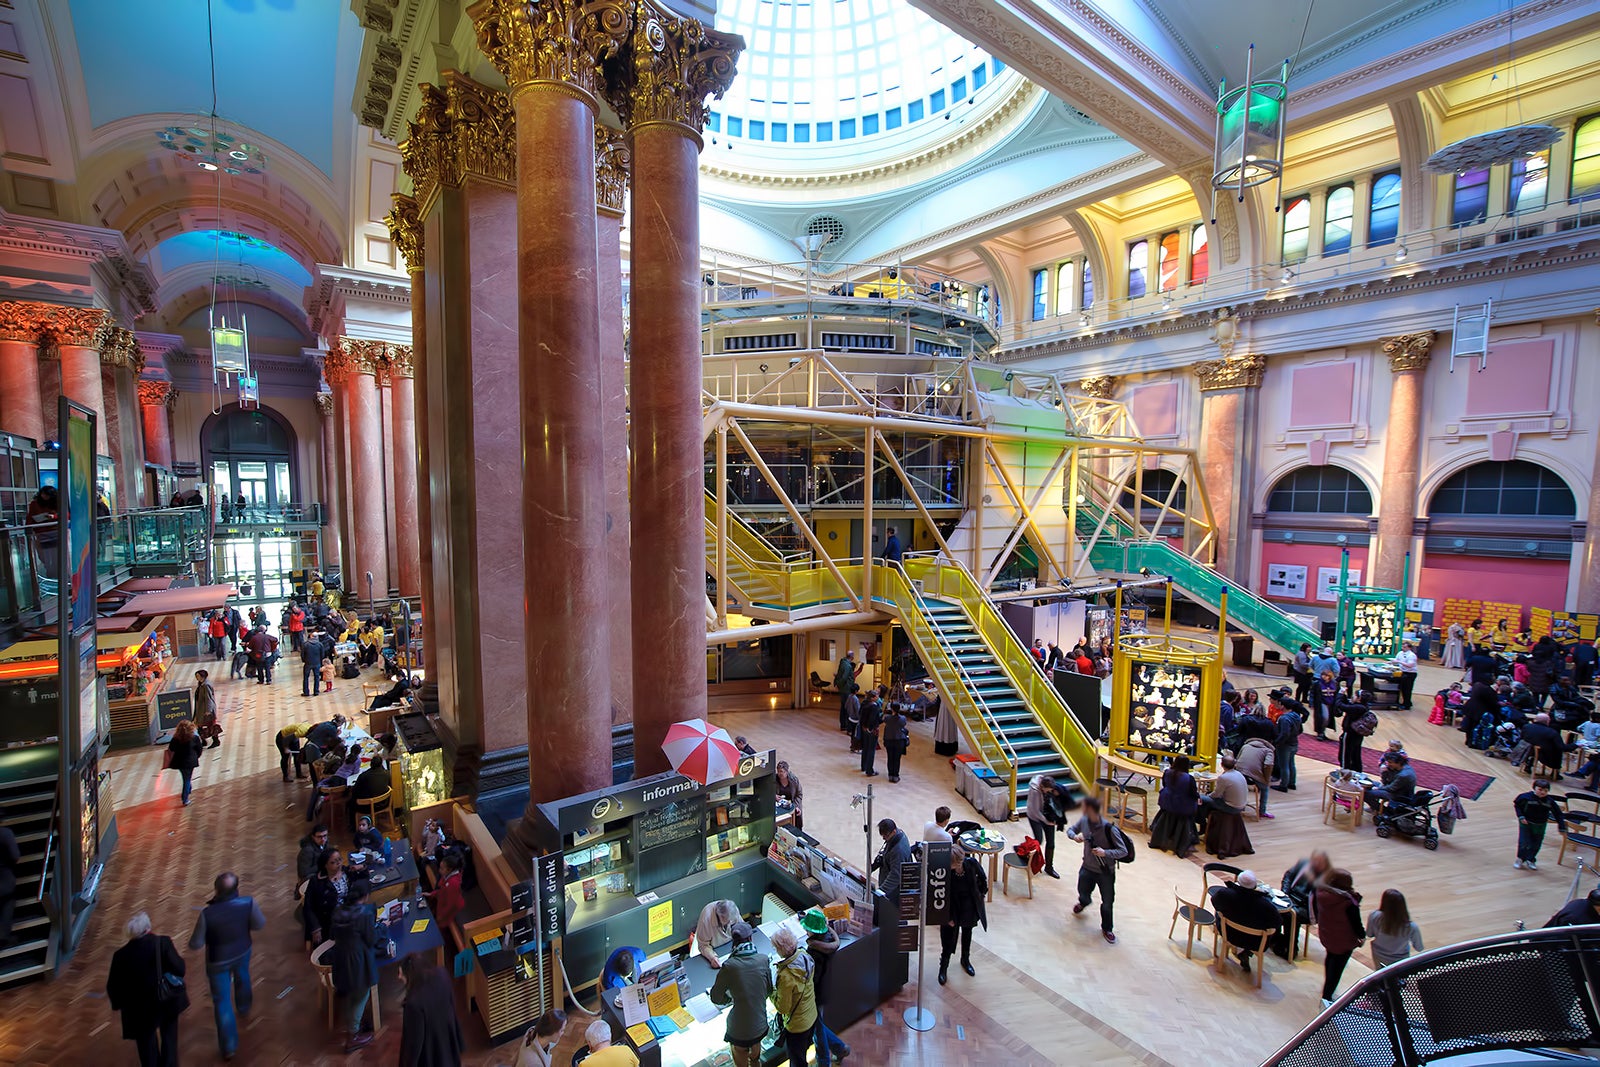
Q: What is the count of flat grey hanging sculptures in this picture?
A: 1